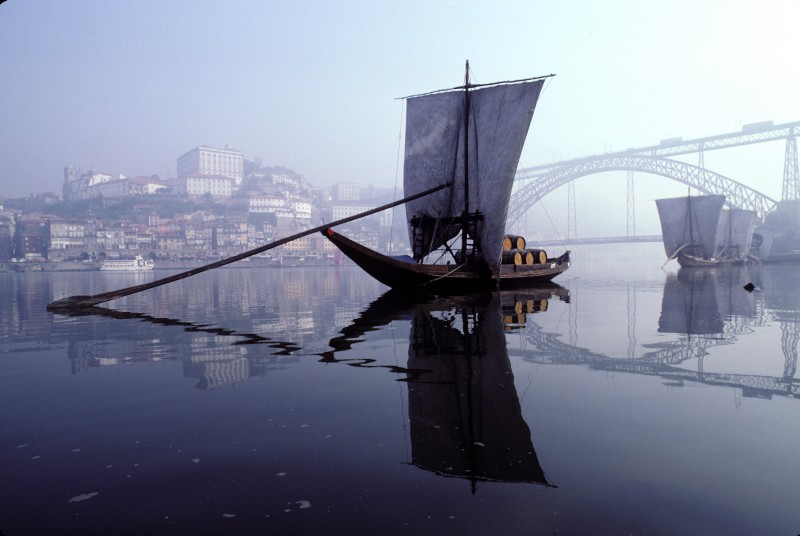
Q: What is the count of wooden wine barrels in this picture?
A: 5